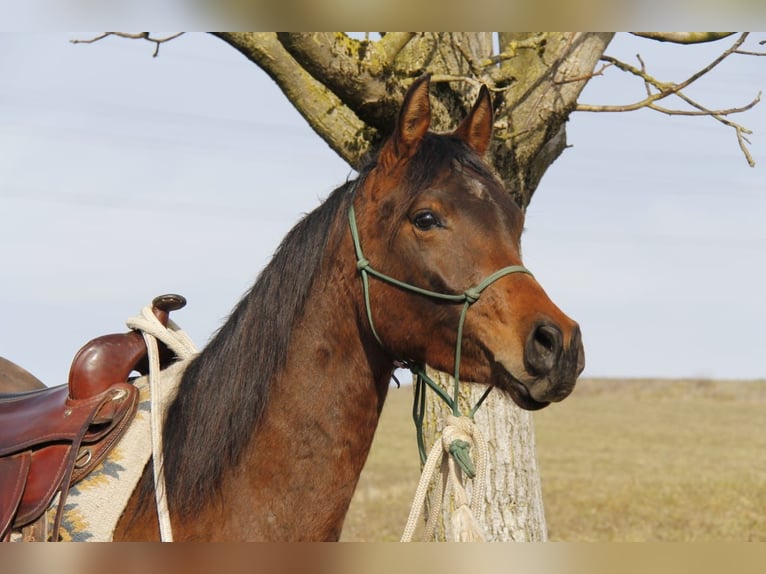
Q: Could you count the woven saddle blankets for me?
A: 1